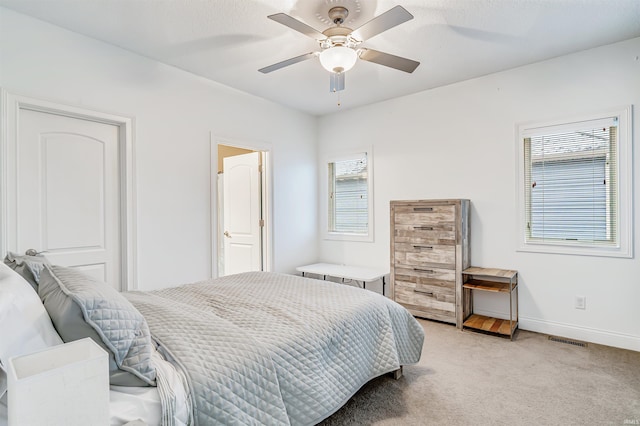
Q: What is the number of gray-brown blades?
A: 5